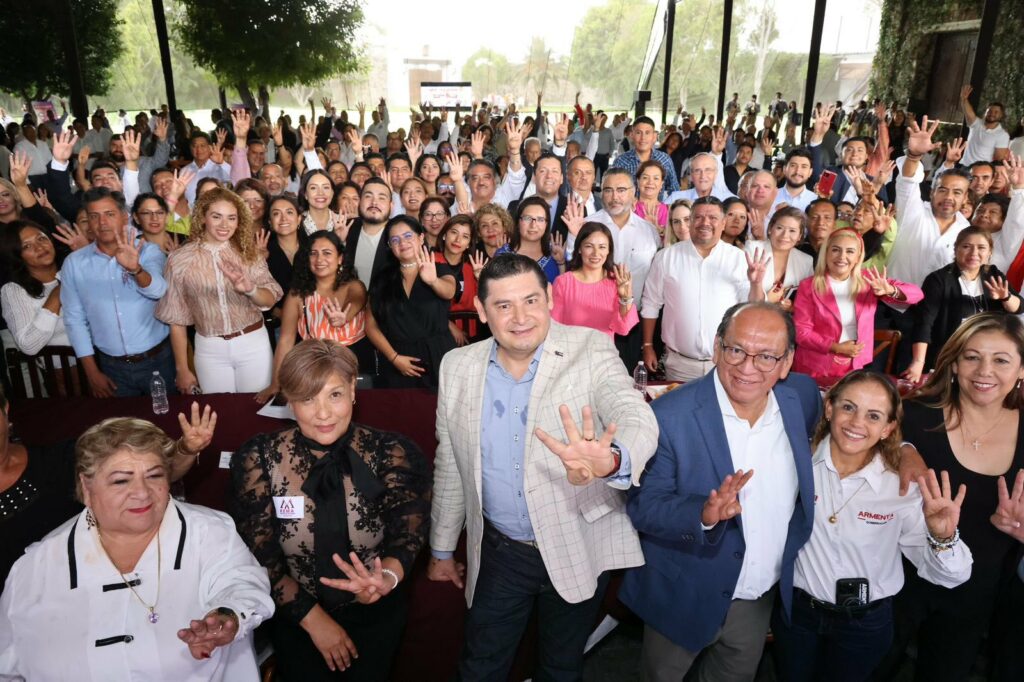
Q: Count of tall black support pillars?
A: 6